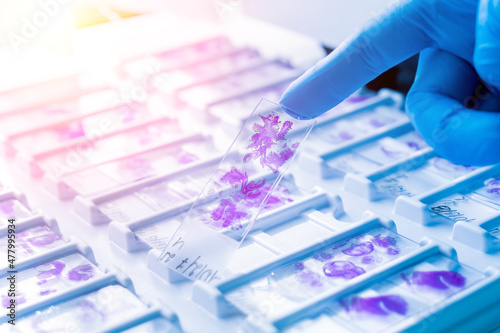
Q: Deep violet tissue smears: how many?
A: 2